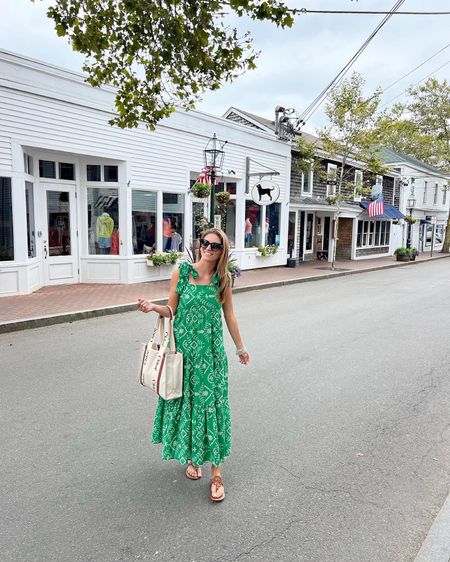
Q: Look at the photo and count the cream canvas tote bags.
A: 1